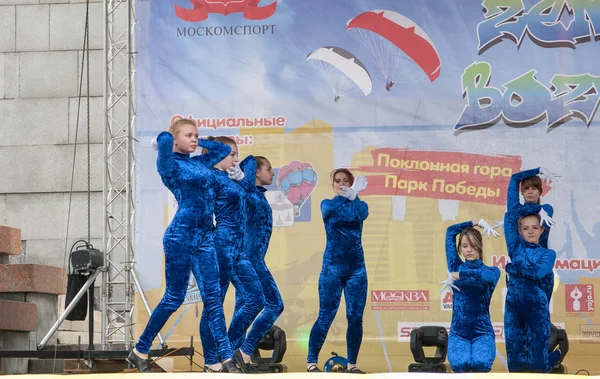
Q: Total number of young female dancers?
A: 7